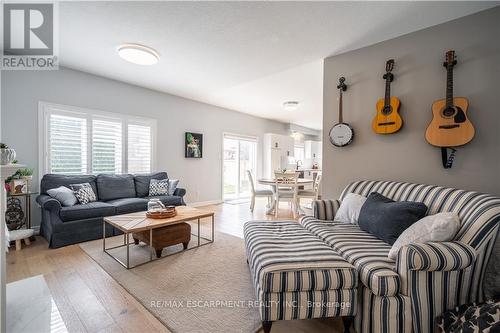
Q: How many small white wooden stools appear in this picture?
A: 1